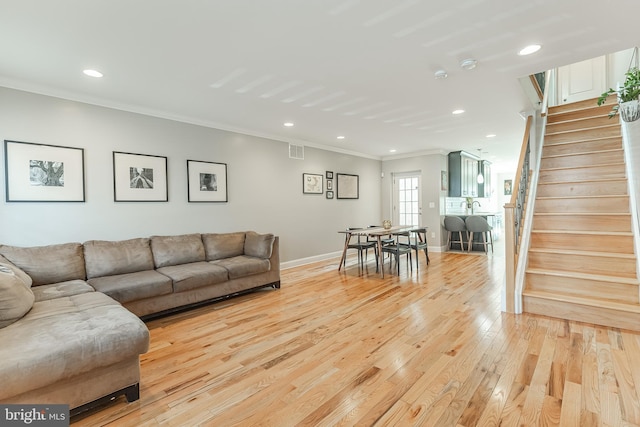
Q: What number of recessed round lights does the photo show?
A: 7